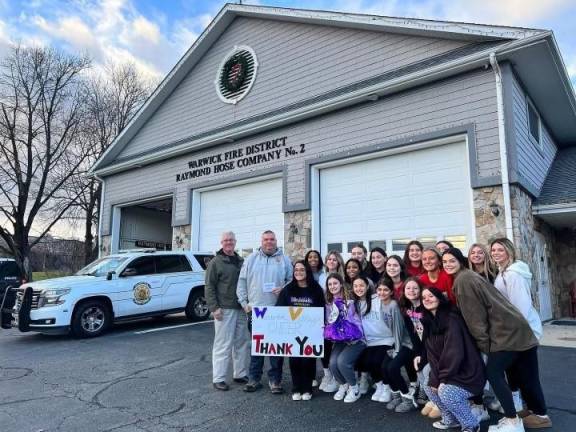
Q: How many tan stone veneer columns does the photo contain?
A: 4